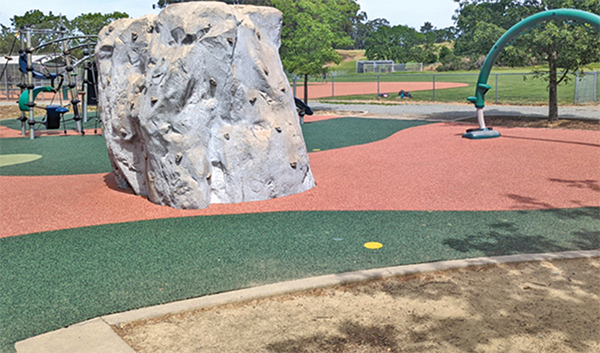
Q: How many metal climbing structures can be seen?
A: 1